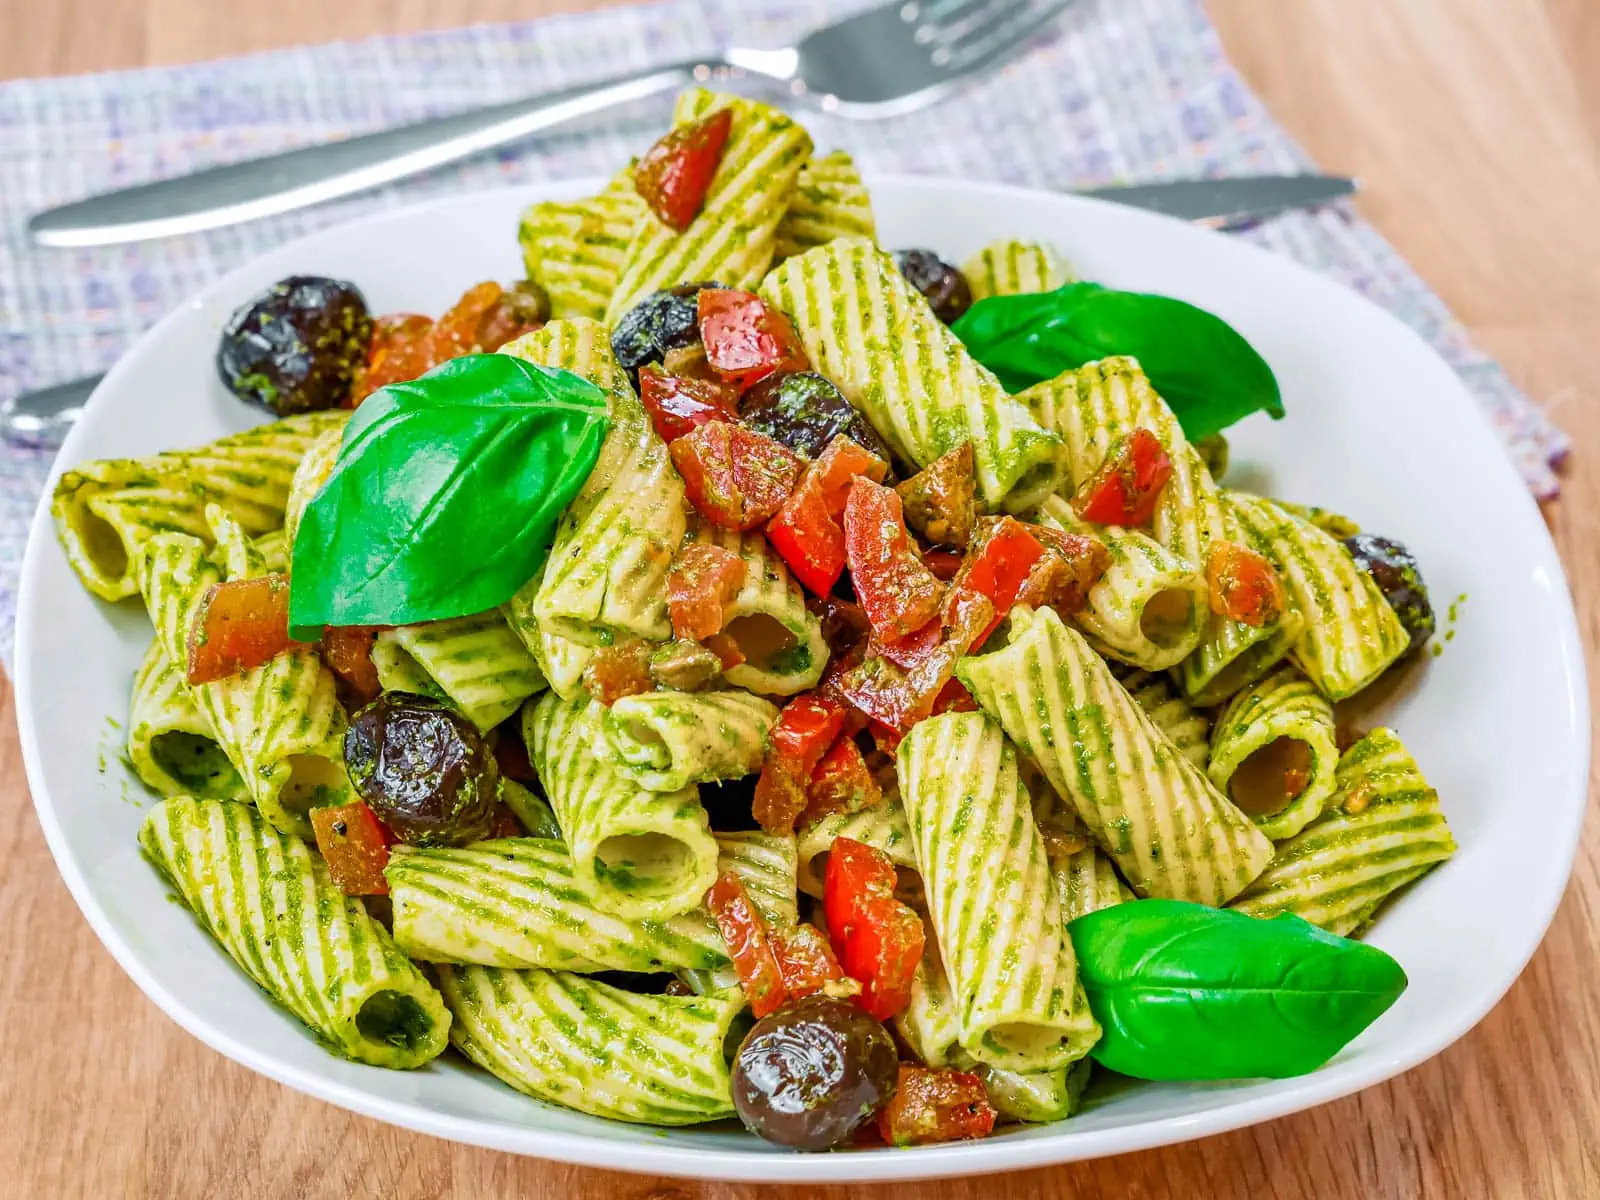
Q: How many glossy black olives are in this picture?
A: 7